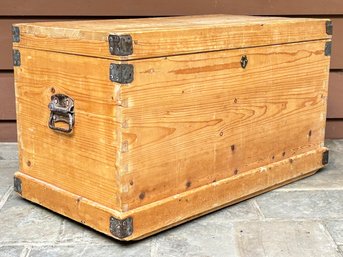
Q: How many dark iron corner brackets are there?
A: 9